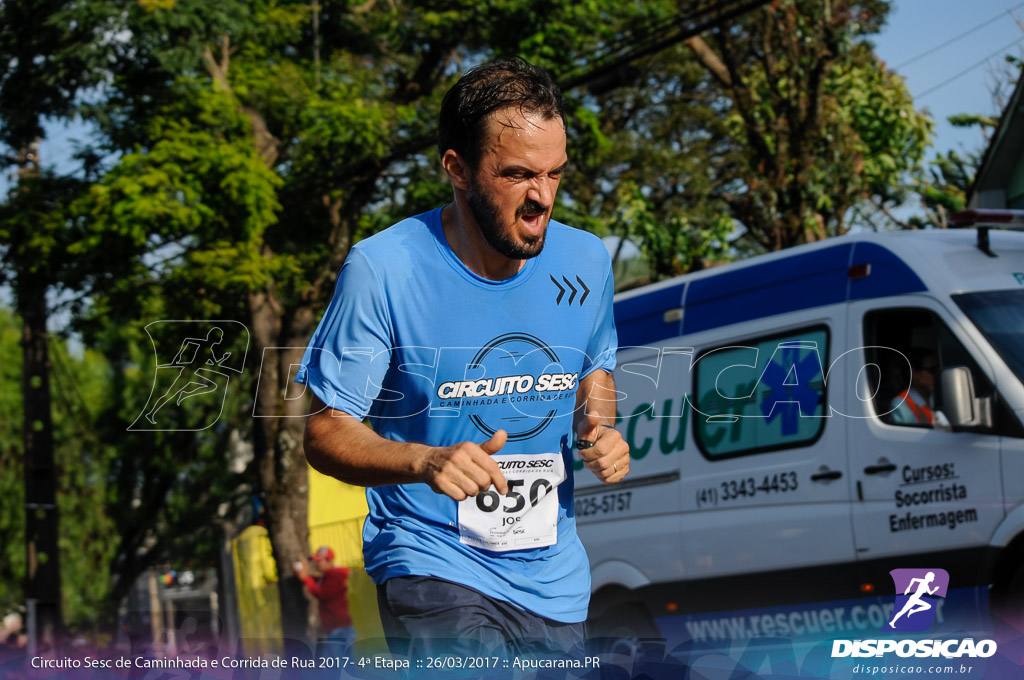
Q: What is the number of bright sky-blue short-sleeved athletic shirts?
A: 1